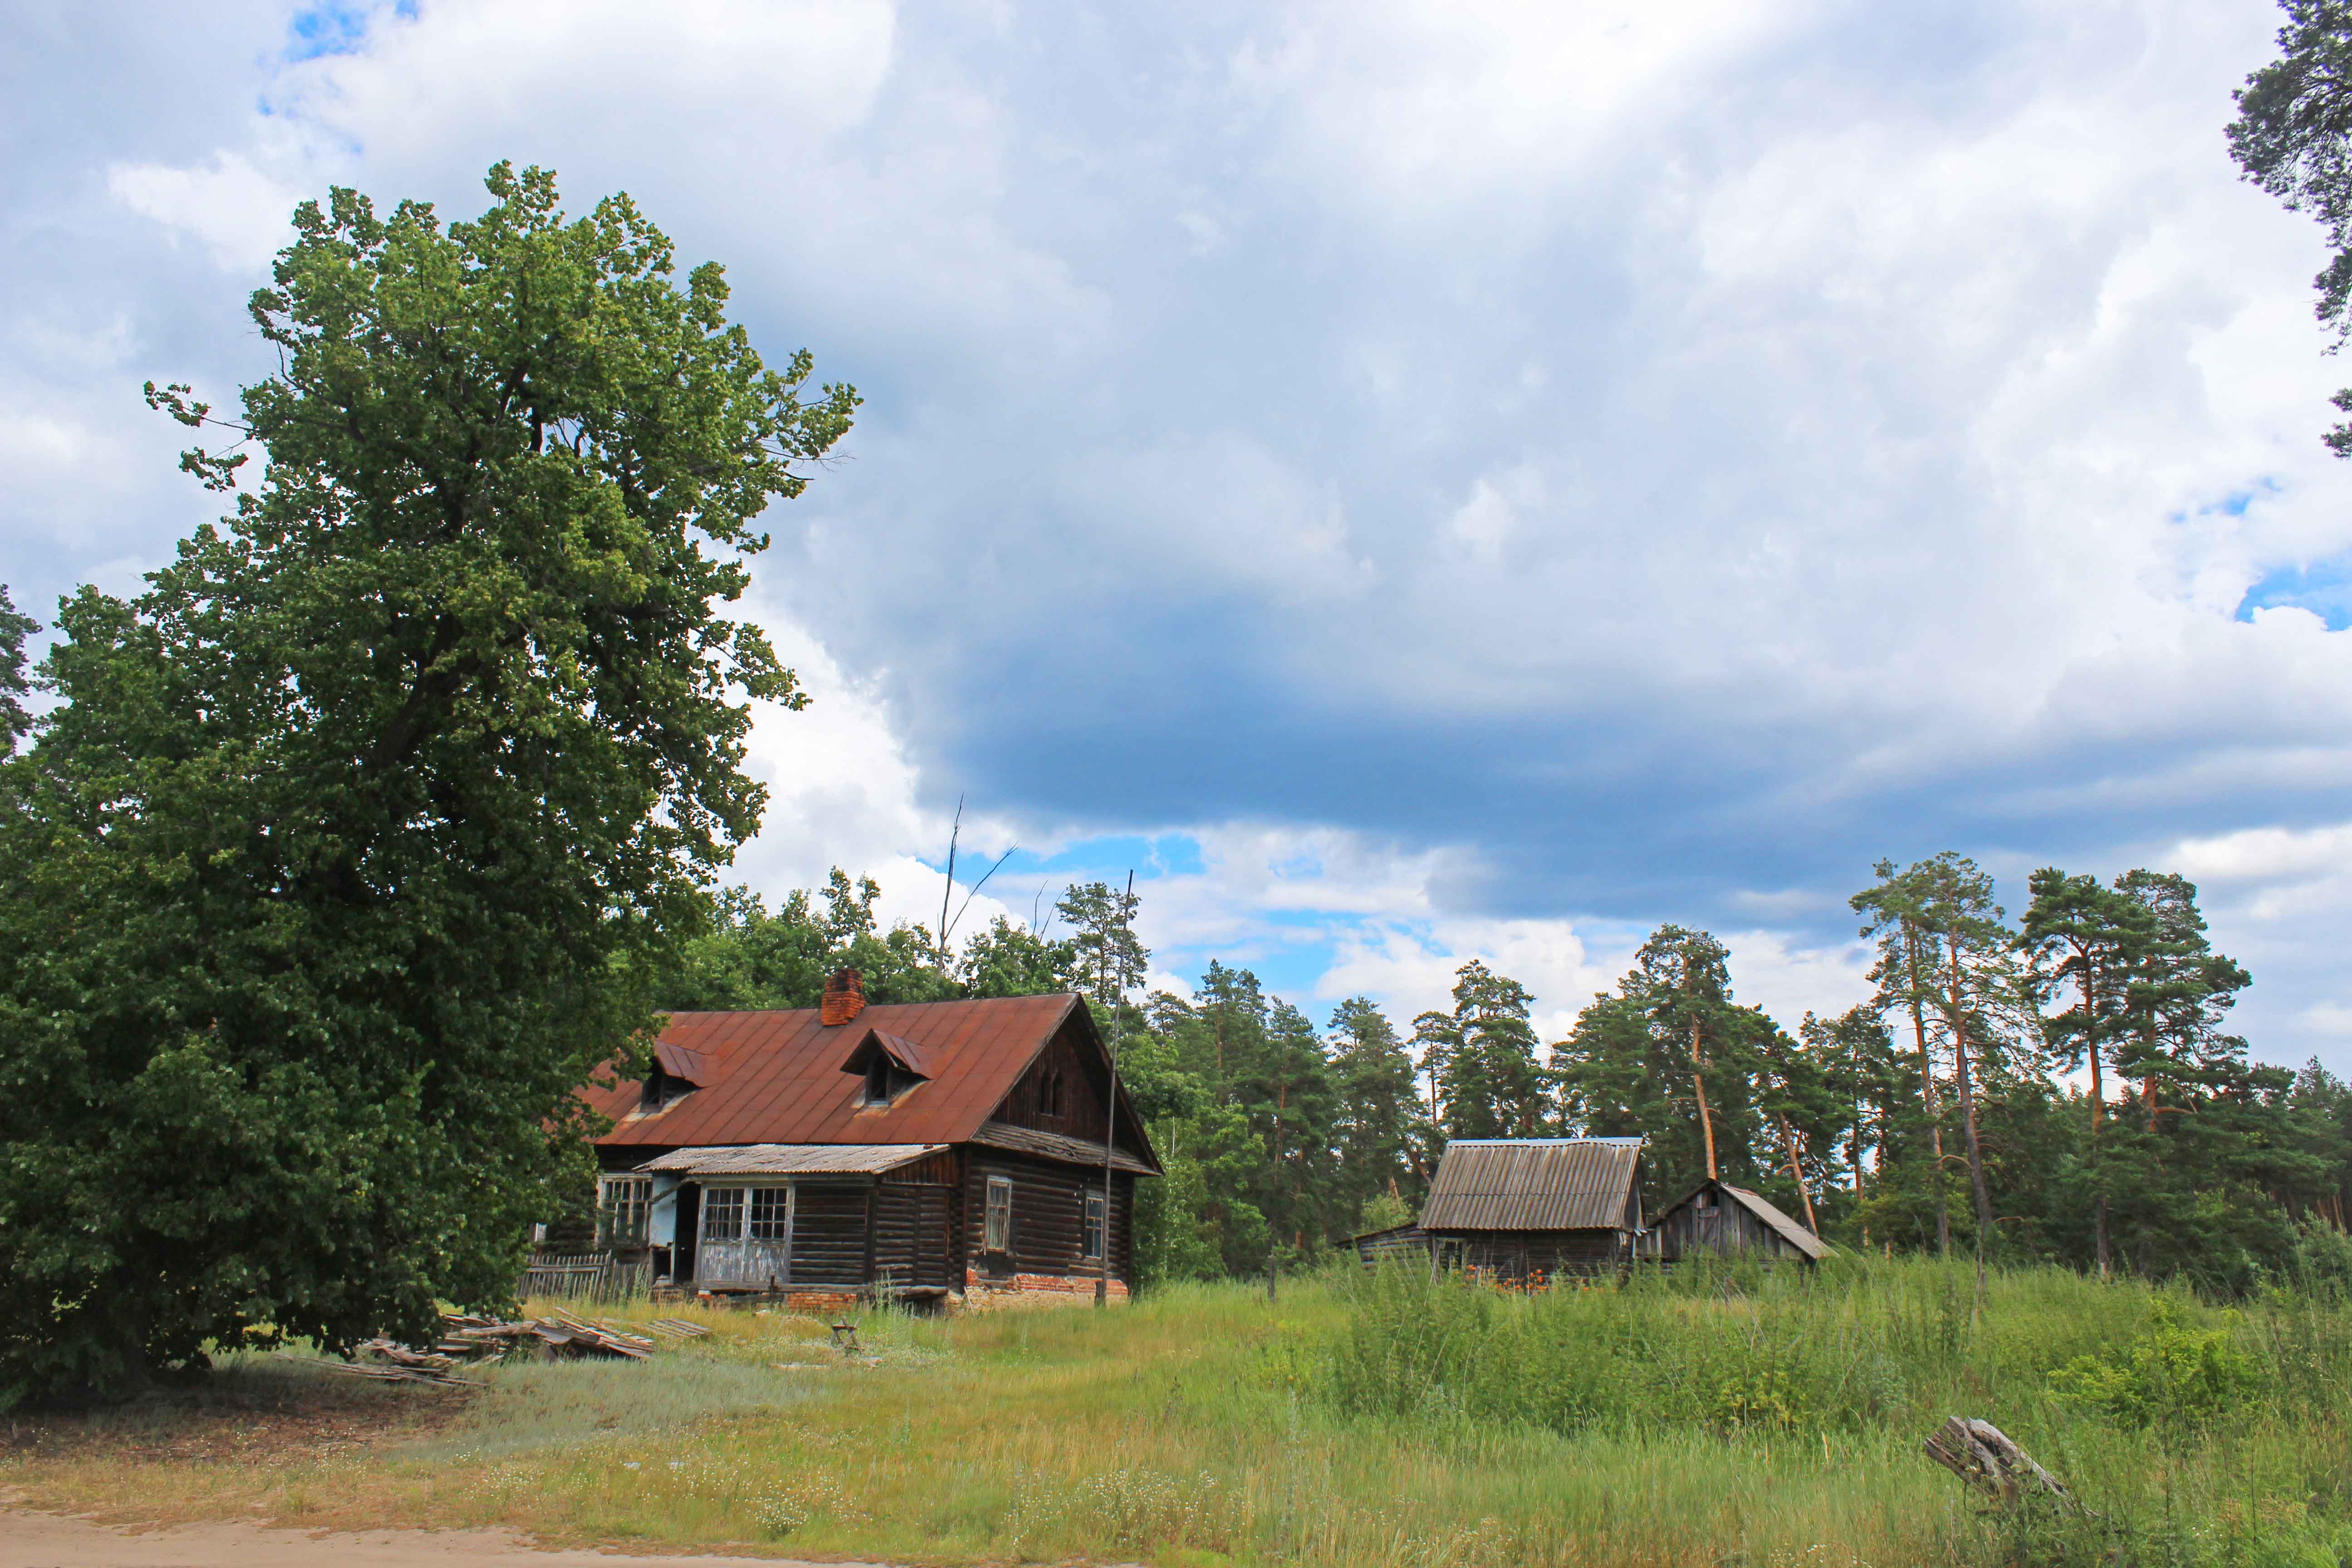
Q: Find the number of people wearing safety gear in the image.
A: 0